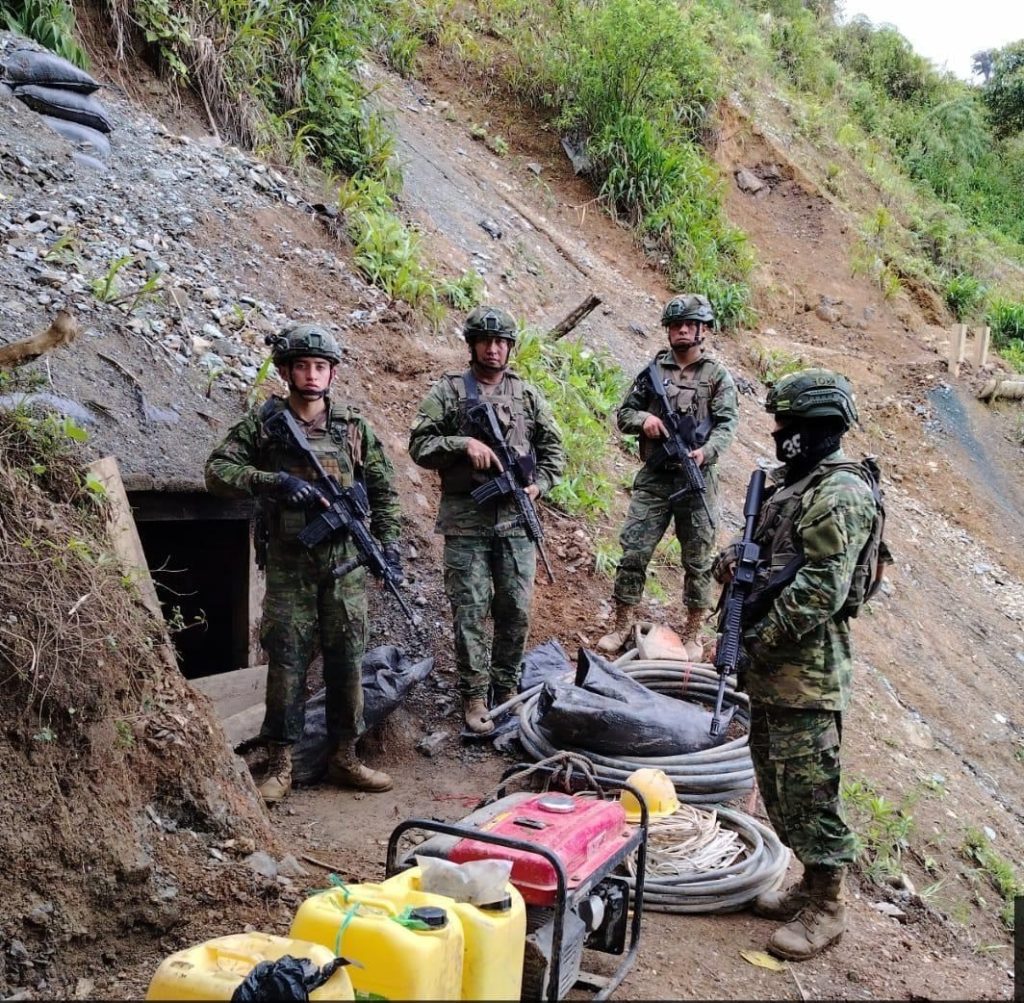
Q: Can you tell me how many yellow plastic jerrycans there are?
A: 3